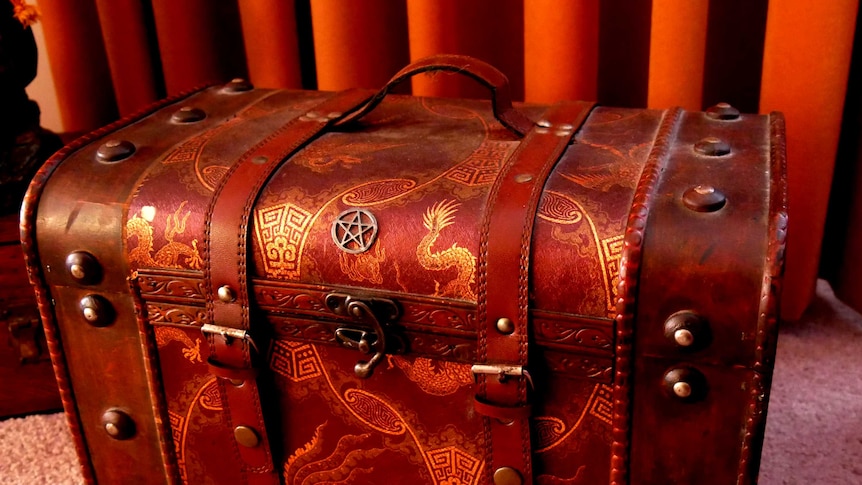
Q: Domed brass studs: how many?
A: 11